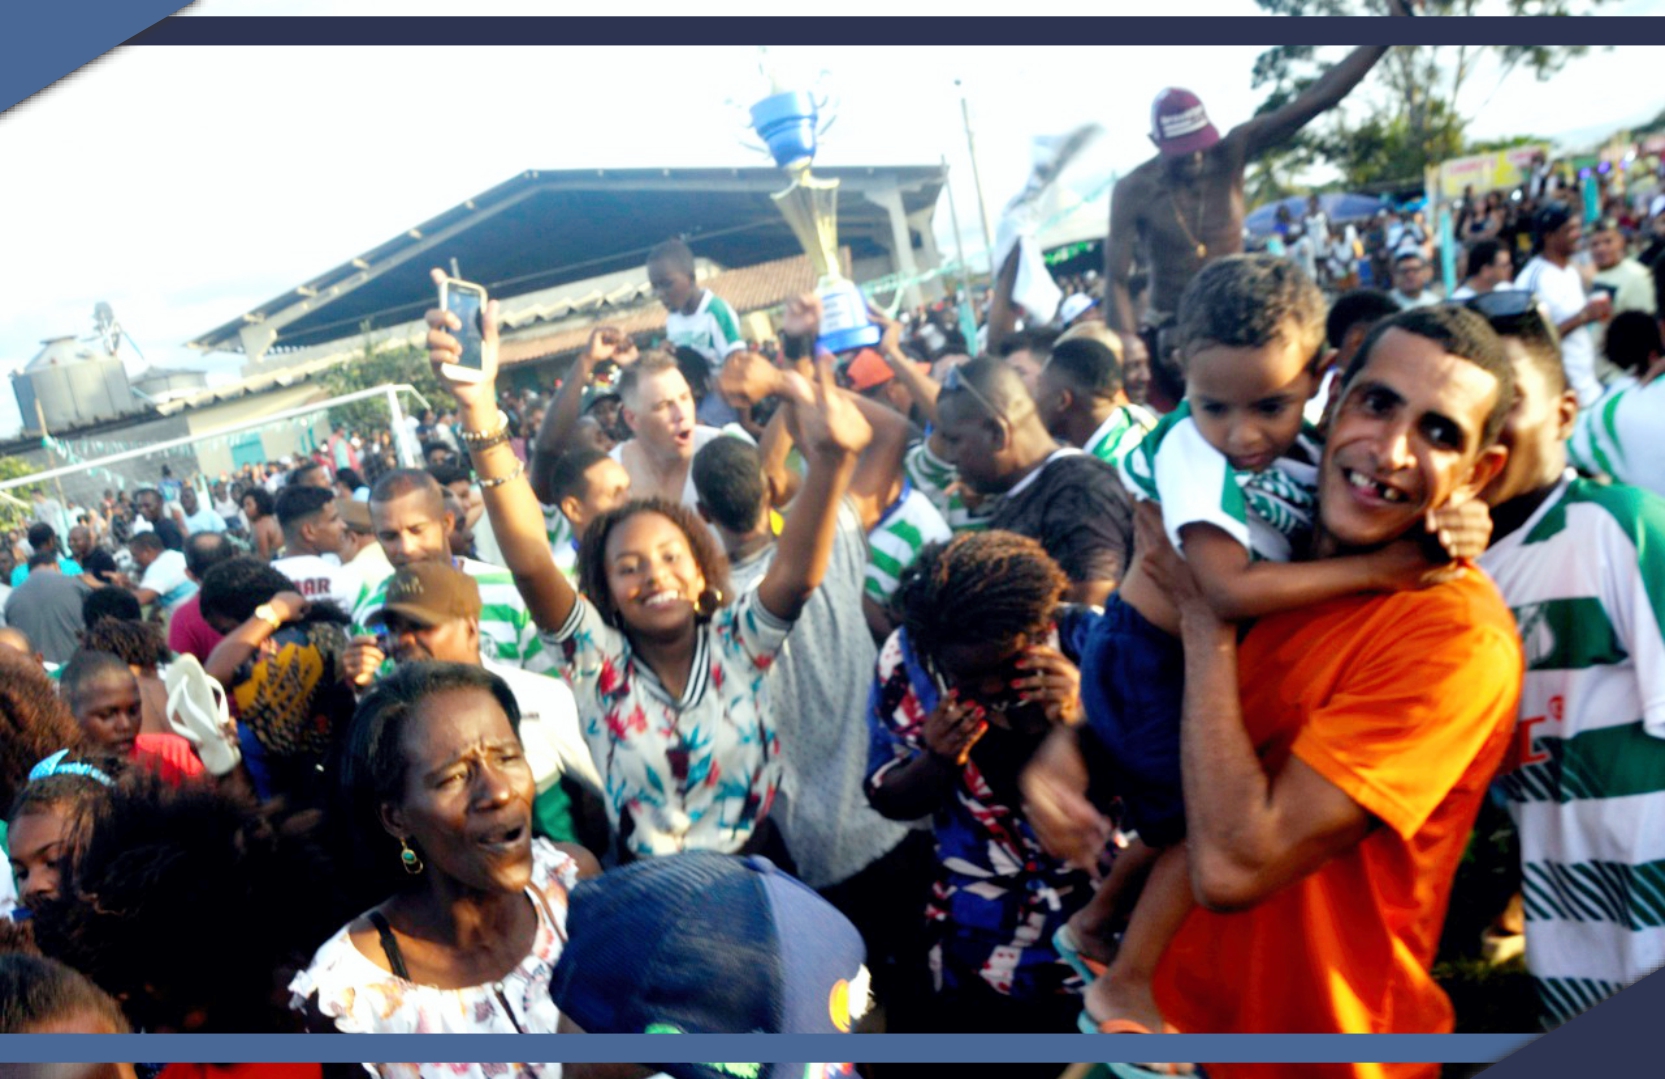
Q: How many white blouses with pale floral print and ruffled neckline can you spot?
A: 1